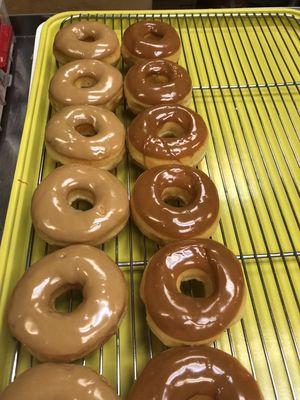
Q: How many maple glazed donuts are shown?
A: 6